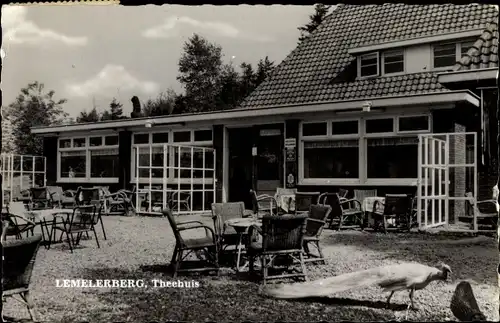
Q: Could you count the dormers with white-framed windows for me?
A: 1